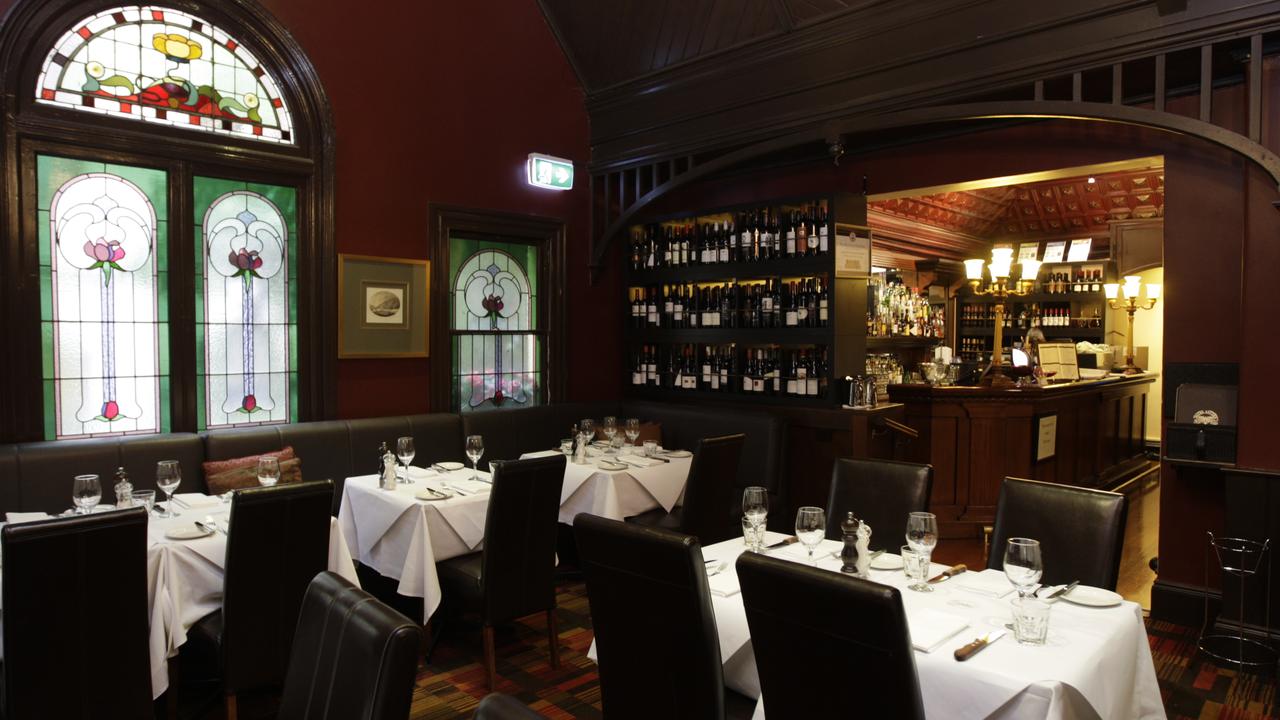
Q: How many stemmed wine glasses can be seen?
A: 12